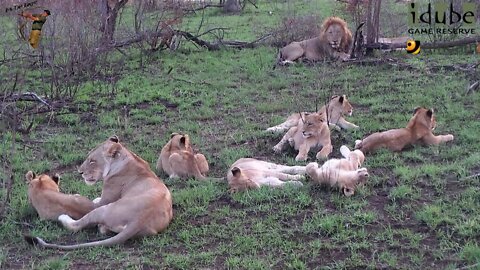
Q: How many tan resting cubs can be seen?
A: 7